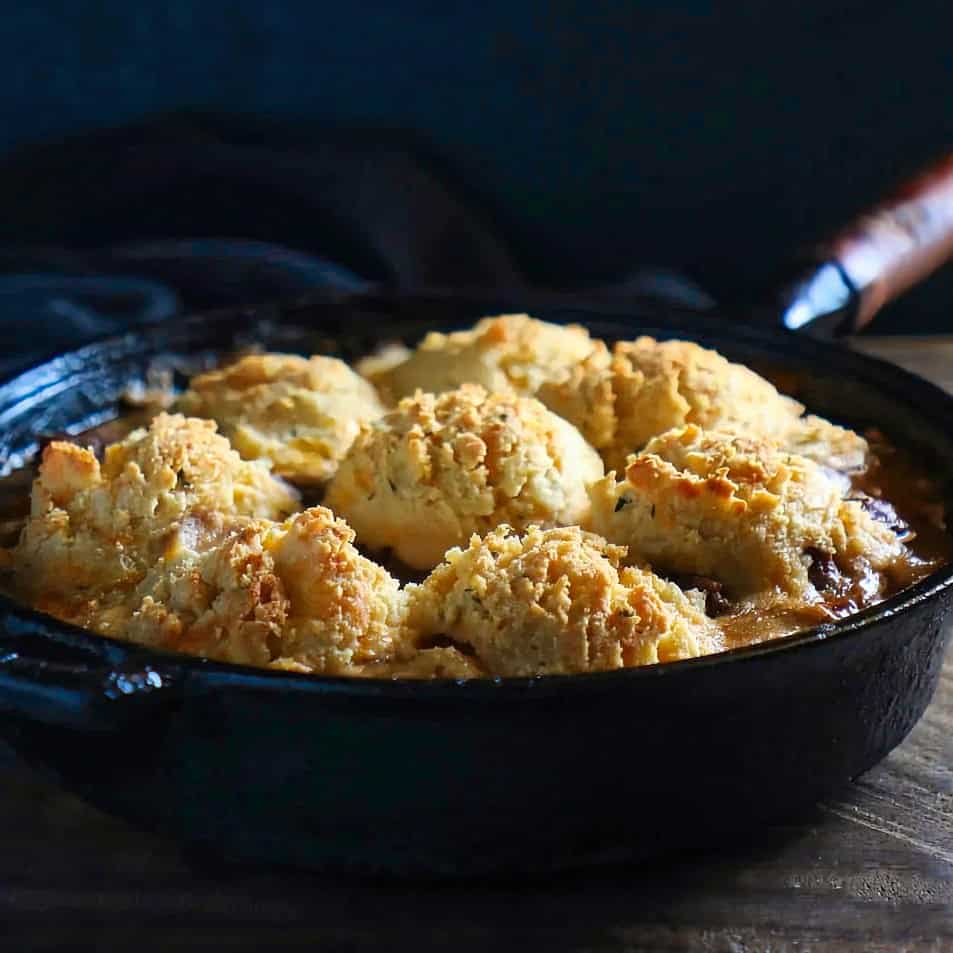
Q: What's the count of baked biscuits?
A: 8